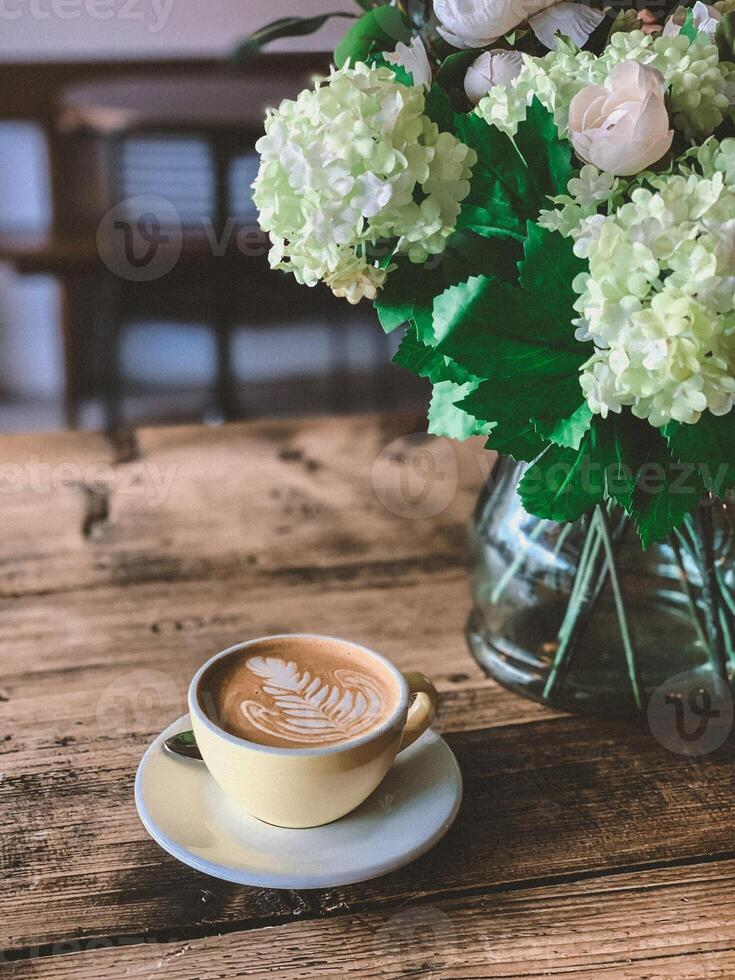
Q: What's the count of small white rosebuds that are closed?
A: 1